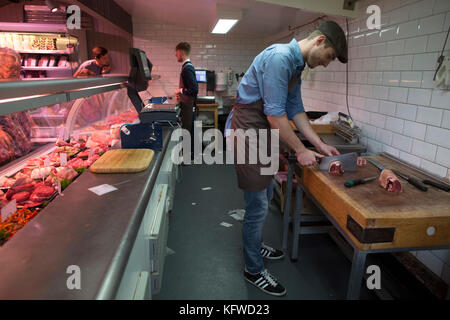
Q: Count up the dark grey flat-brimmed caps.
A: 1